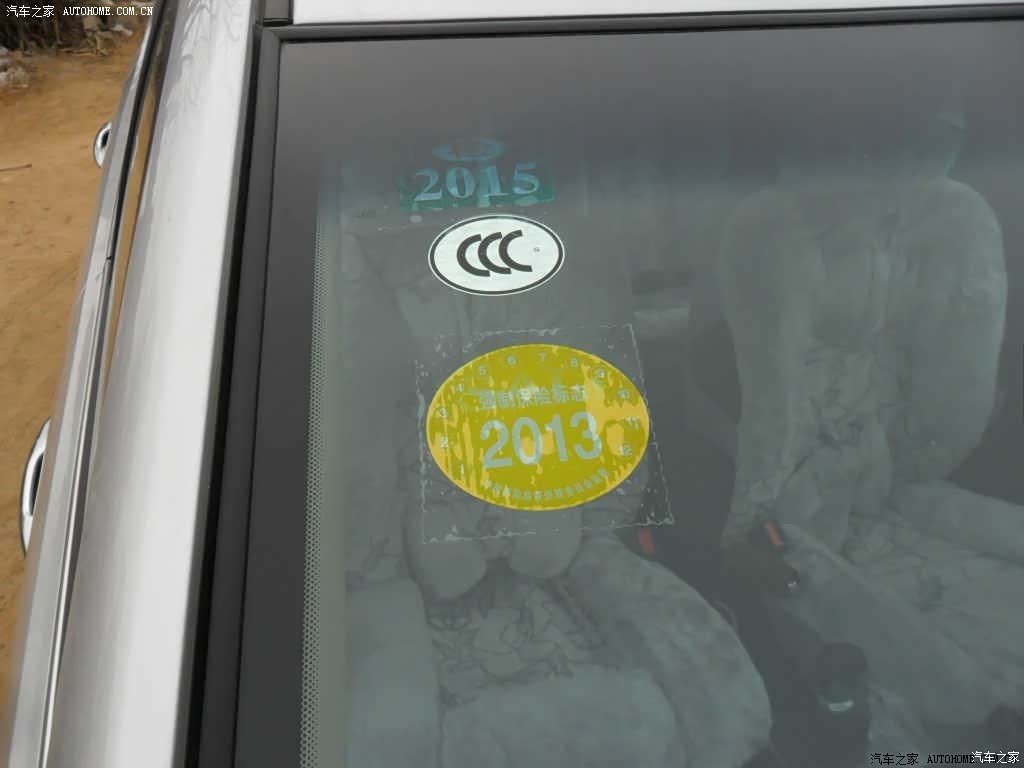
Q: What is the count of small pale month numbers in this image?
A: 12